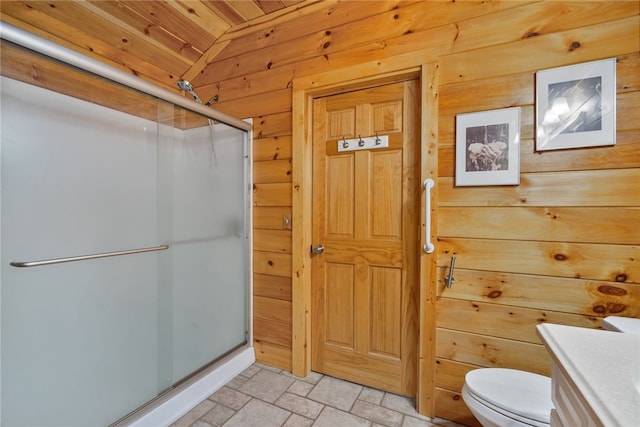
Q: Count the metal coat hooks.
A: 3